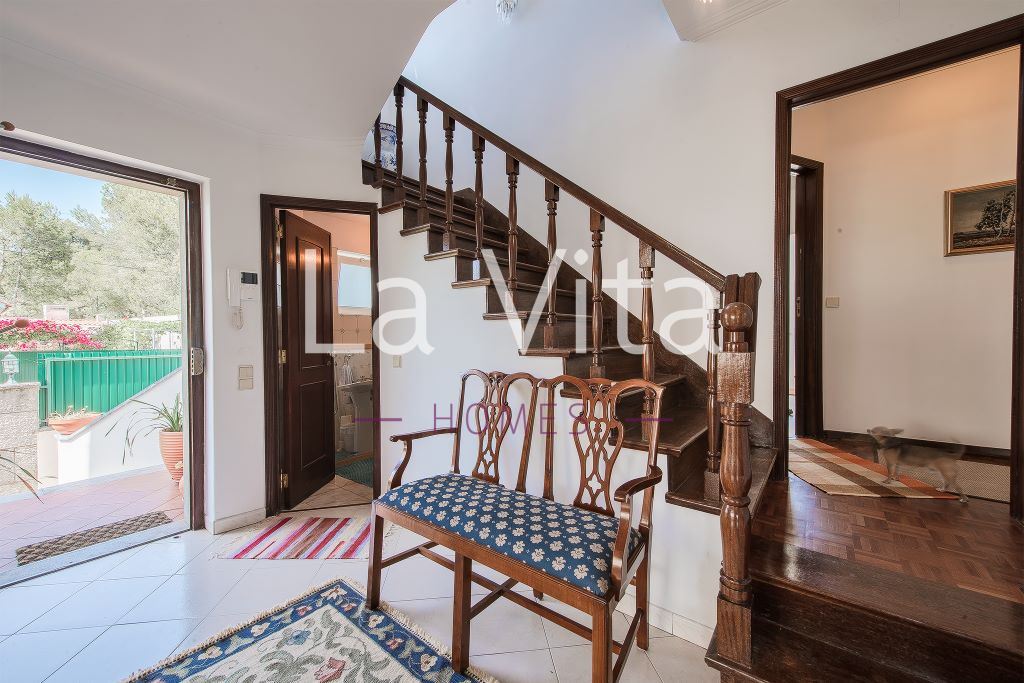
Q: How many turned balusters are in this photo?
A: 10